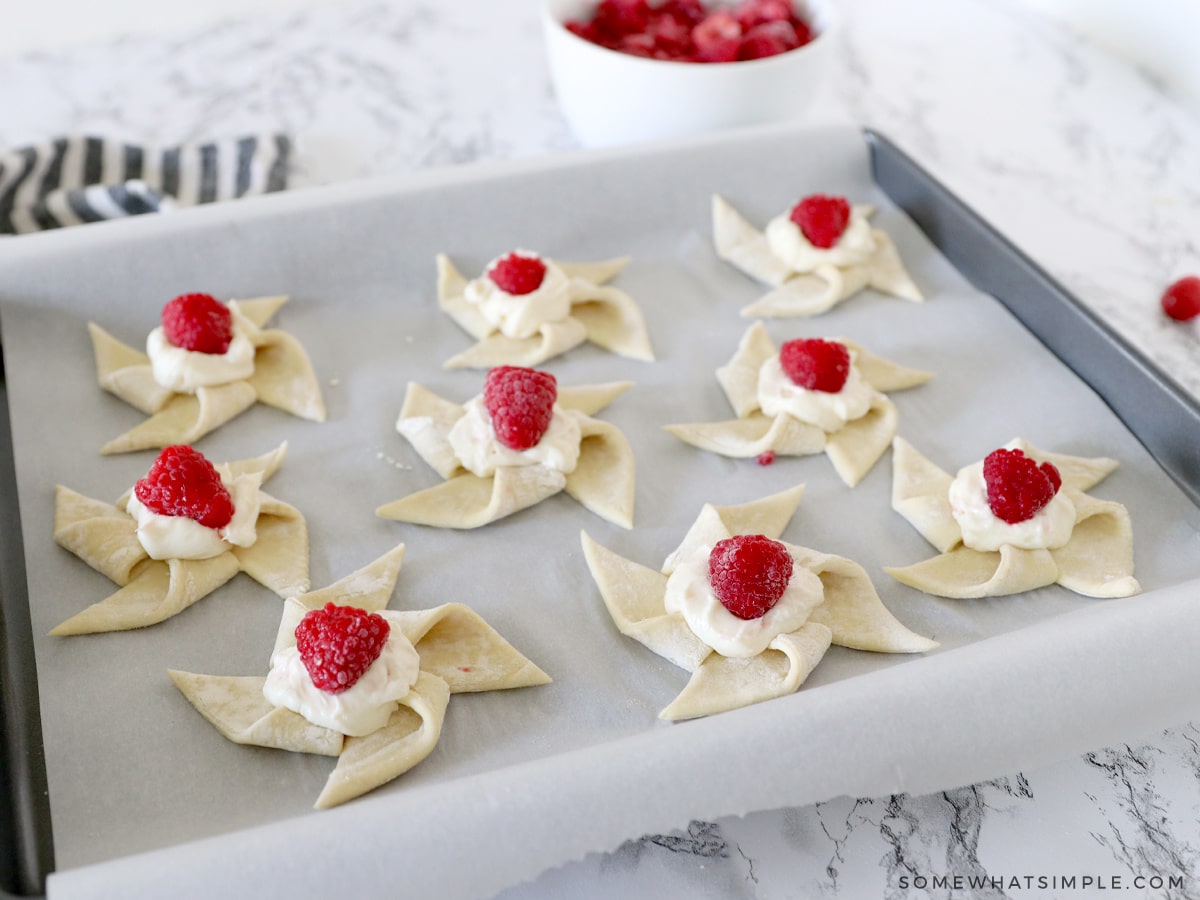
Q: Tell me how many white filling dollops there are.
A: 9